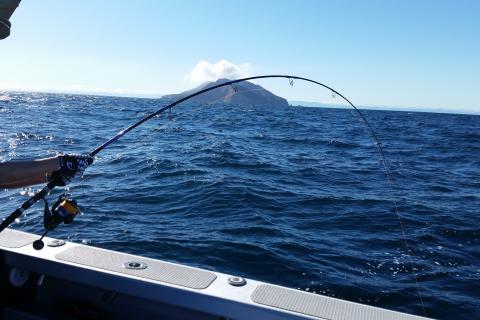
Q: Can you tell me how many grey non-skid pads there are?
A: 3